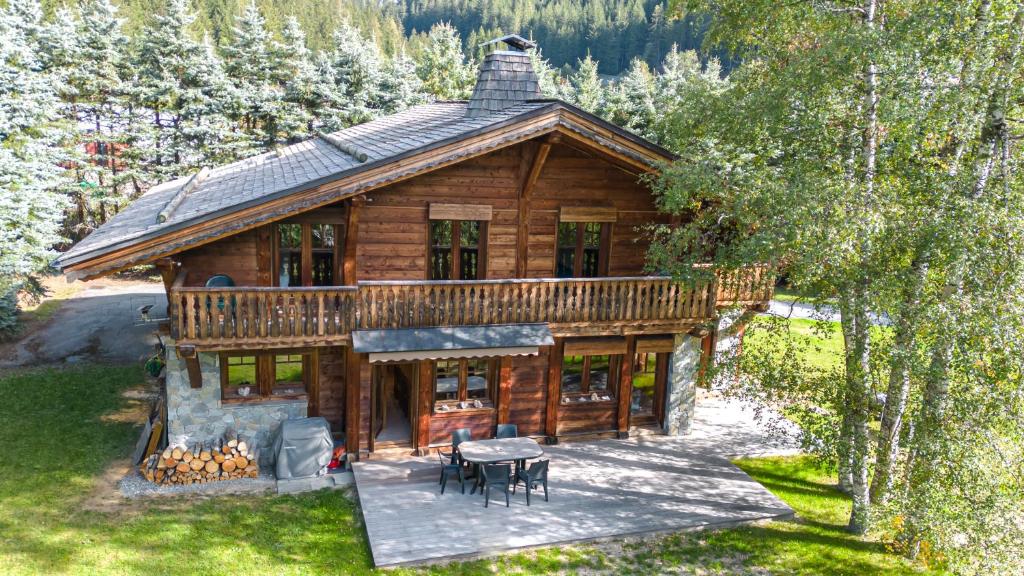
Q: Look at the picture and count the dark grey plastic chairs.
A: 5